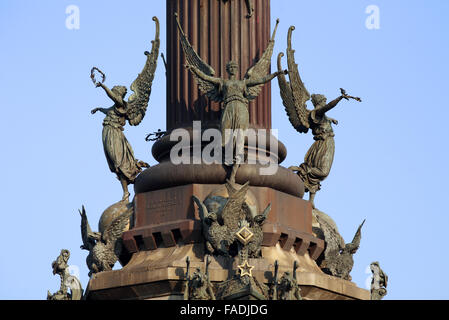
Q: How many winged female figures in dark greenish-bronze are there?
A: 3